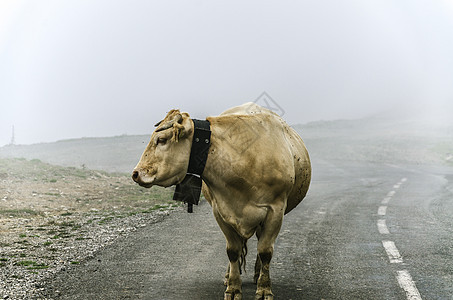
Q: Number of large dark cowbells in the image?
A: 1